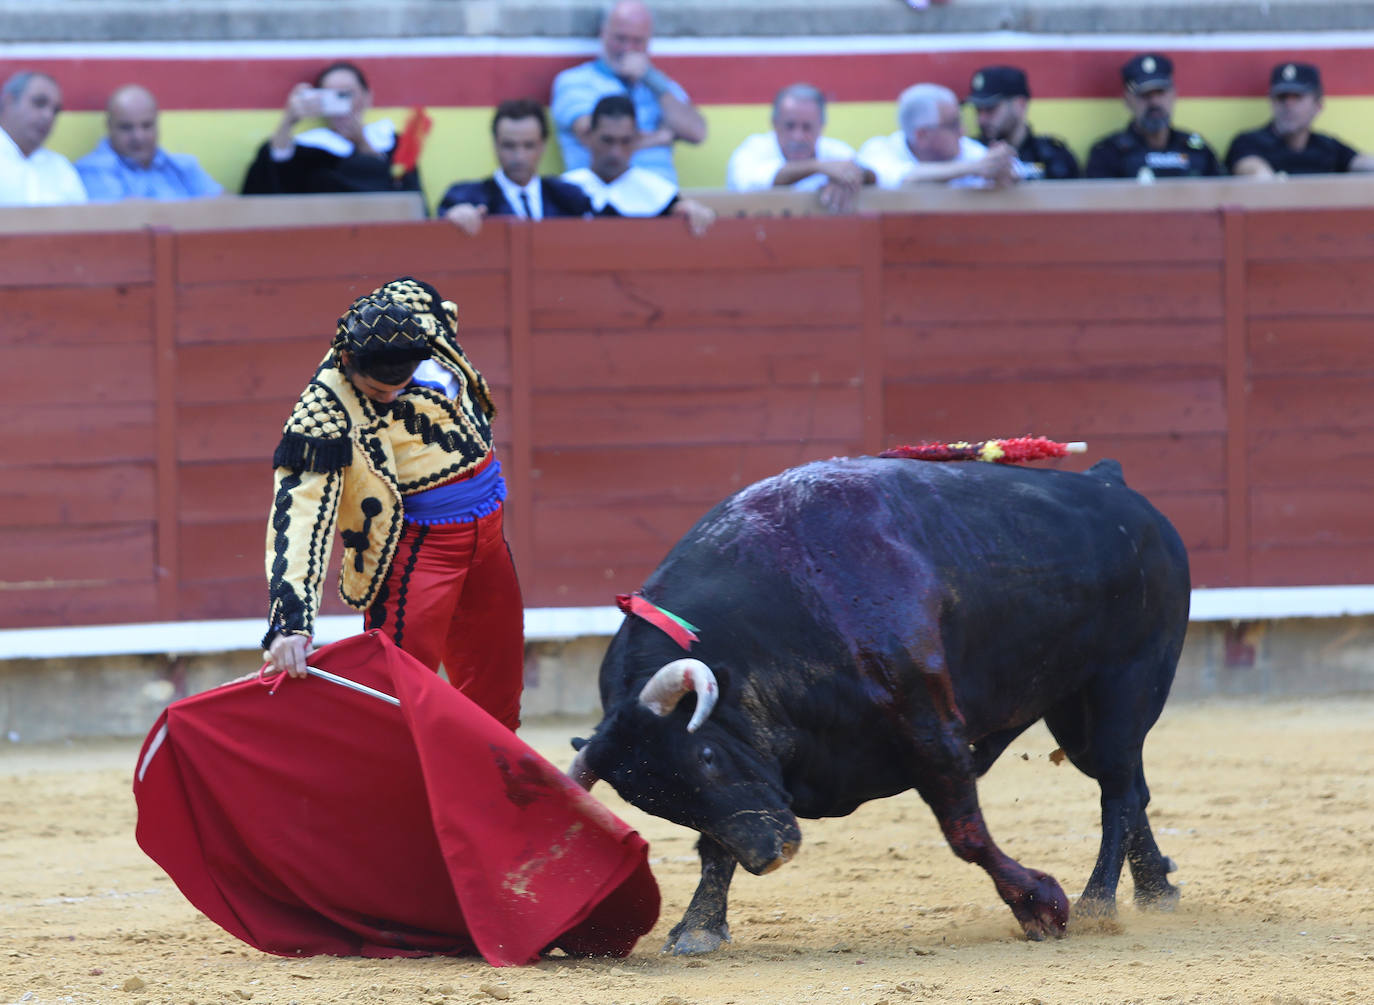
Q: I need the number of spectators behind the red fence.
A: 11